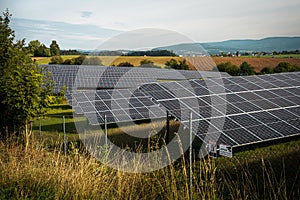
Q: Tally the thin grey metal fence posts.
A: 4